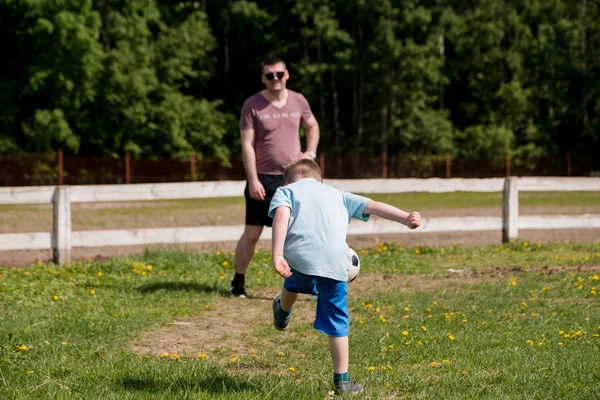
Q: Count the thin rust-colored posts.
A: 8